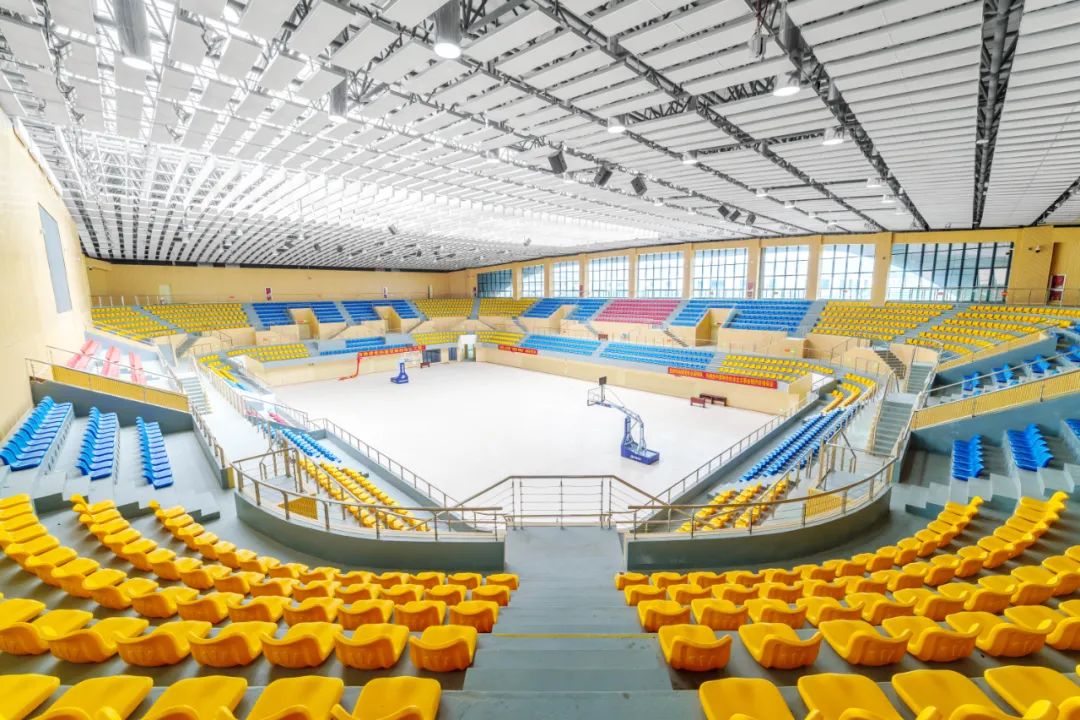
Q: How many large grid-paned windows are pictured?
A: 9